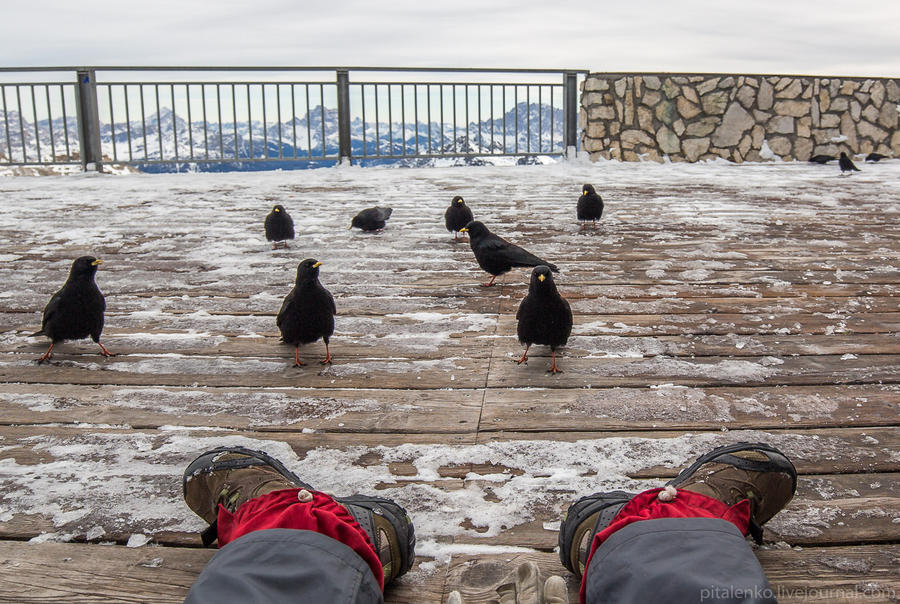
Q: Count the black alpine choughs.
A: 11